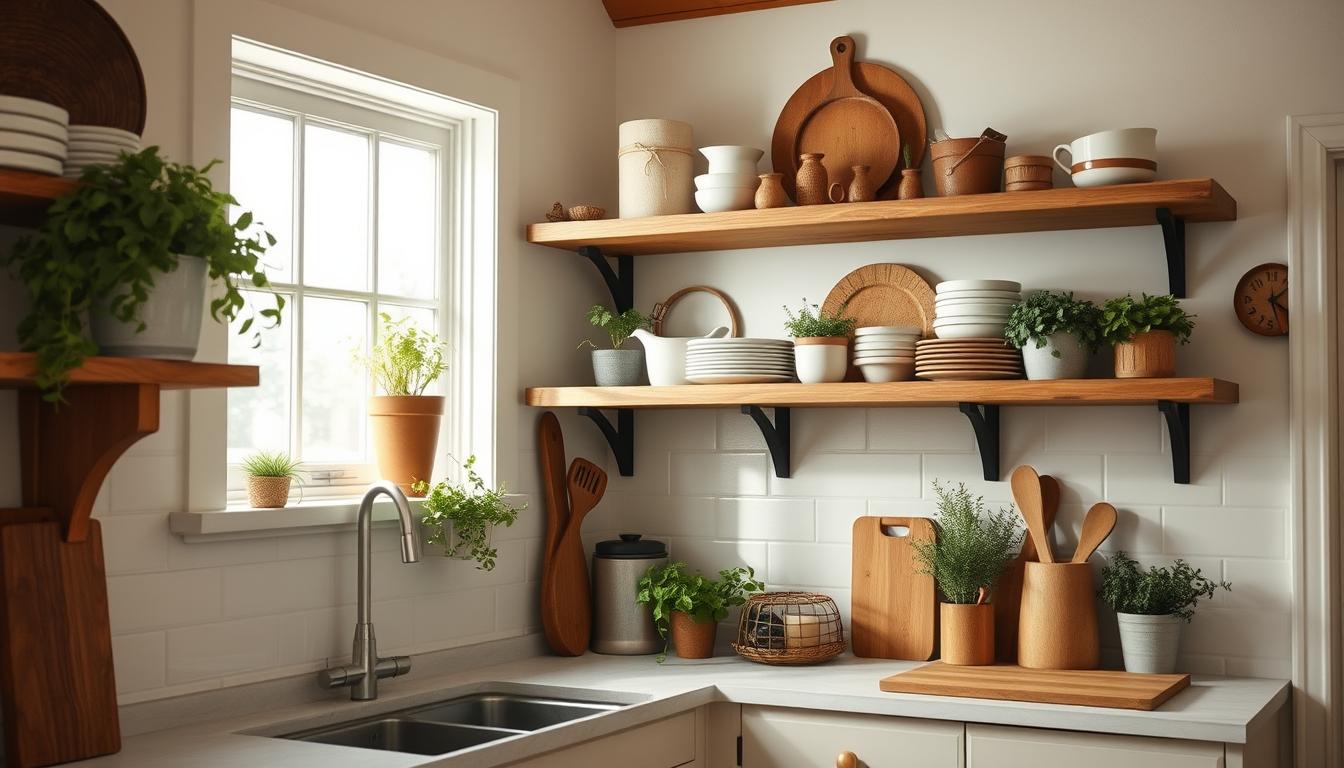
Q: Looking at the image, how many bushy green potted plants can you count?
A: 11